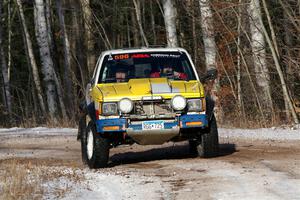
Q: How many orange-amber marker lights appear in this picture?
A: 2